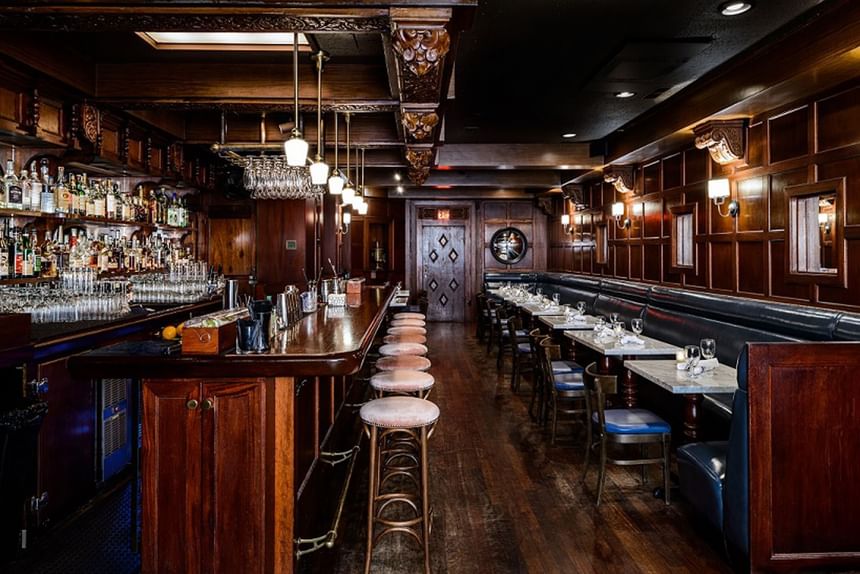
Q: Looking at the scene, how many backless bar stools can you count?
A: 8